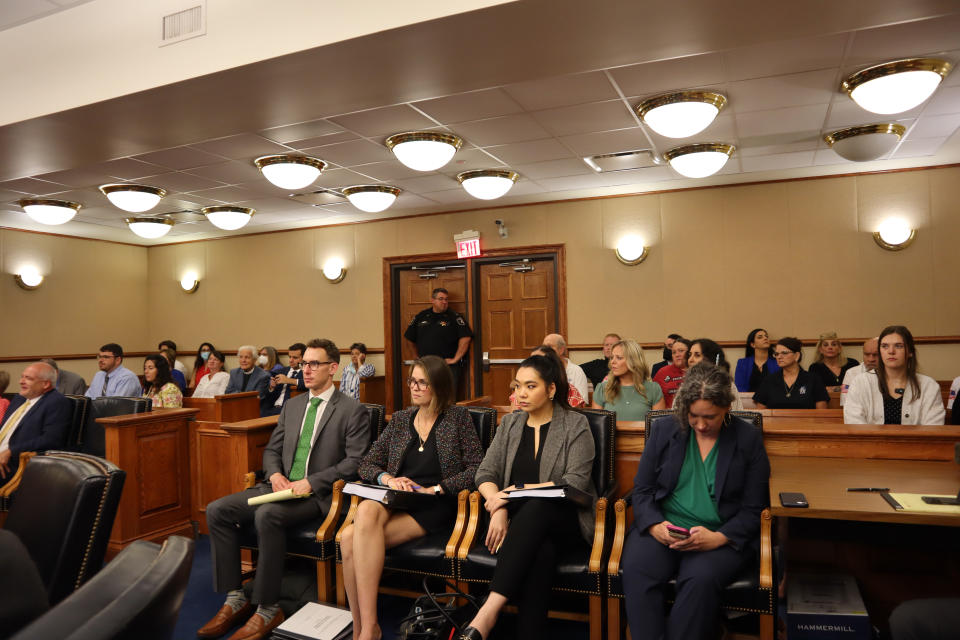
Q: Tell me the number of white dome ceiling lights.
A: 12